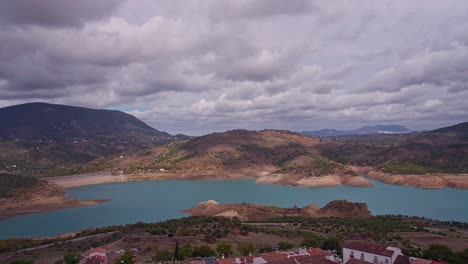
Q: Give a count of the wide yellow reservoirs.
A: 0